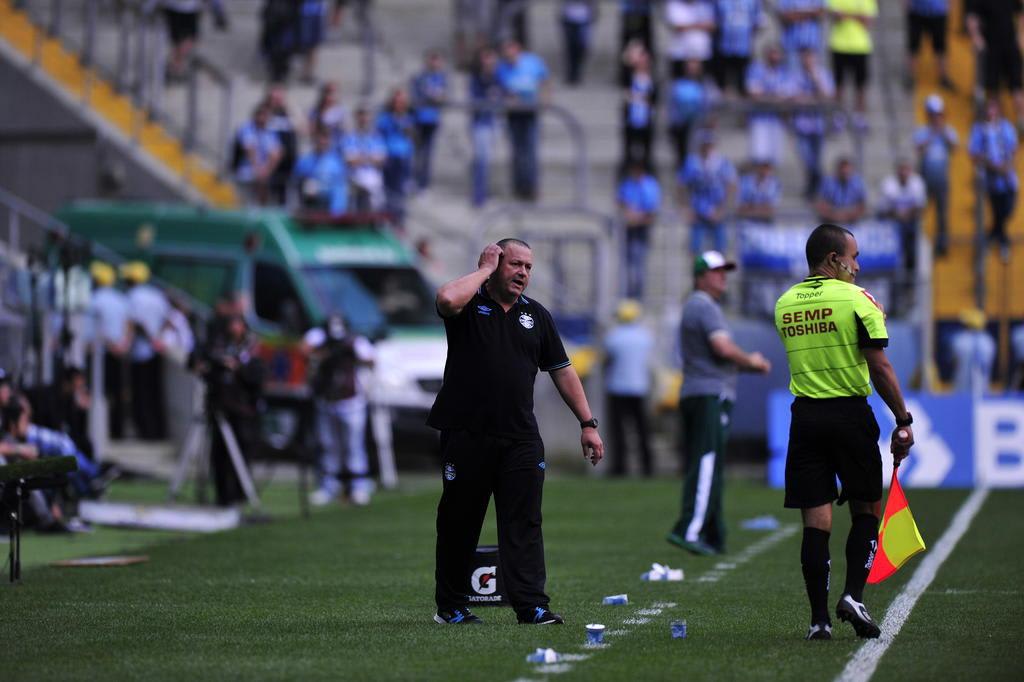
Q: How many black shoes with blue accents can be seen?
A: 2